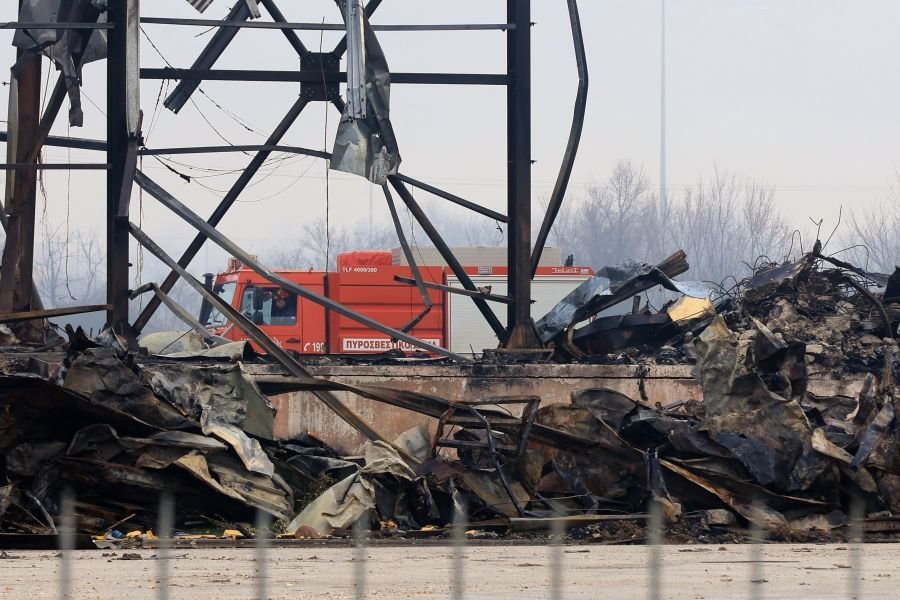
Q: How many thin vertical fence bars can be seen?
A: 9